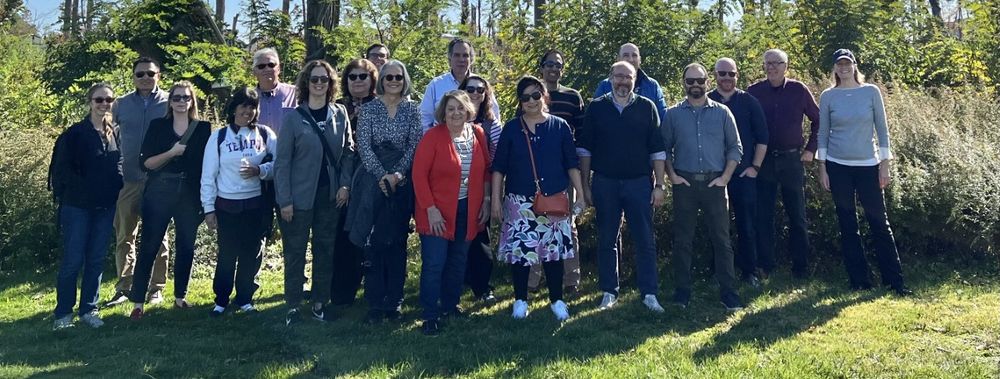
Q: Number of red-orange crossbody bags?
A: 1